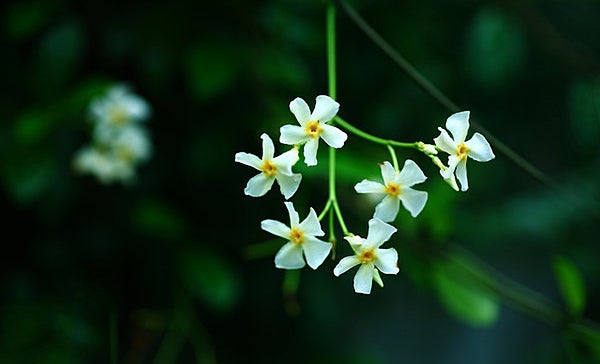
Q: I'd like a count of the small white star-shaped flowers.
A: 6